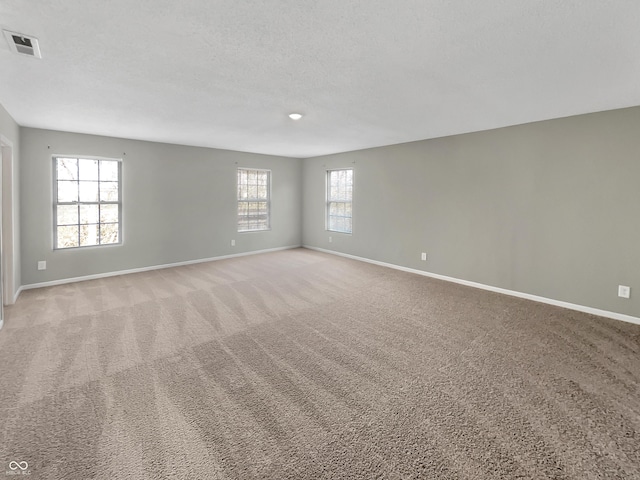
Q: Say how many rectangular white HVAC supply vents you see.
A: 1